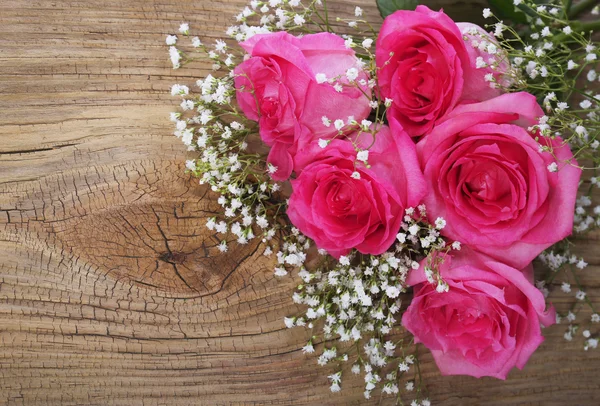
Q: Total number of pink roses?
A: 5